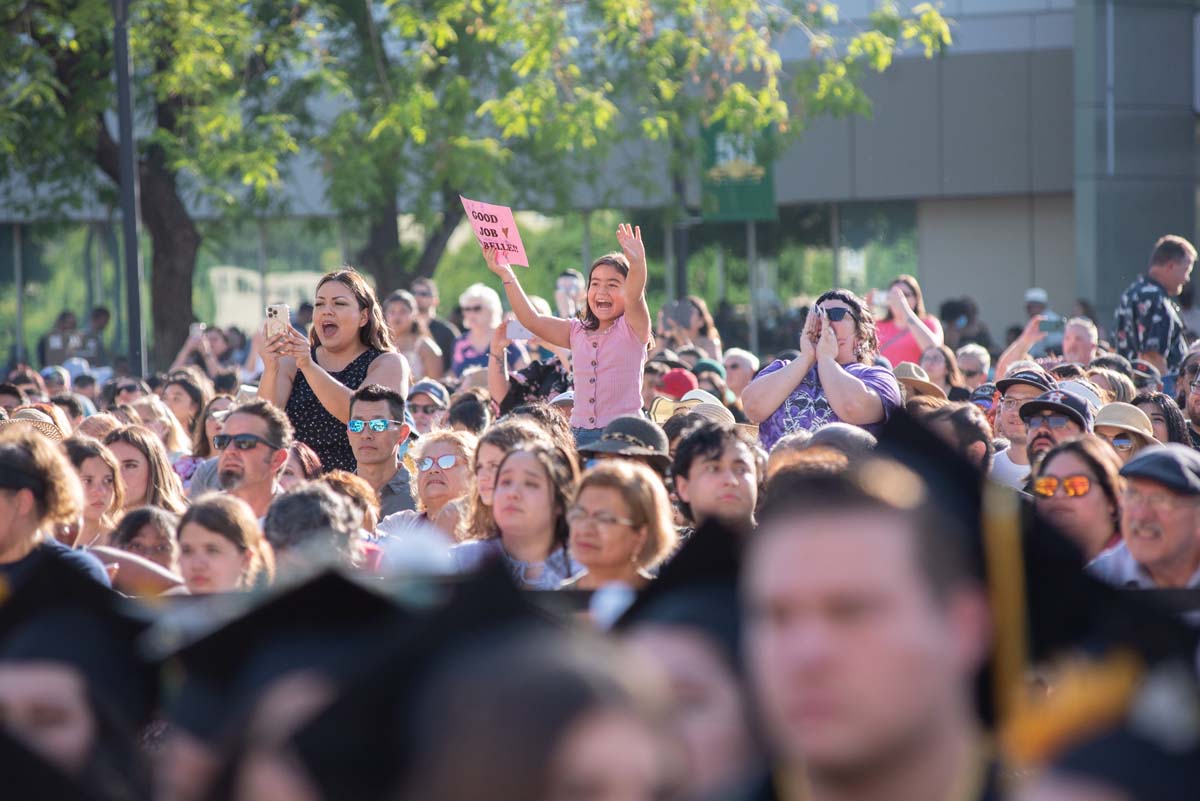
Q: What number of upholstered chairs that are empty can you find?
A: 0